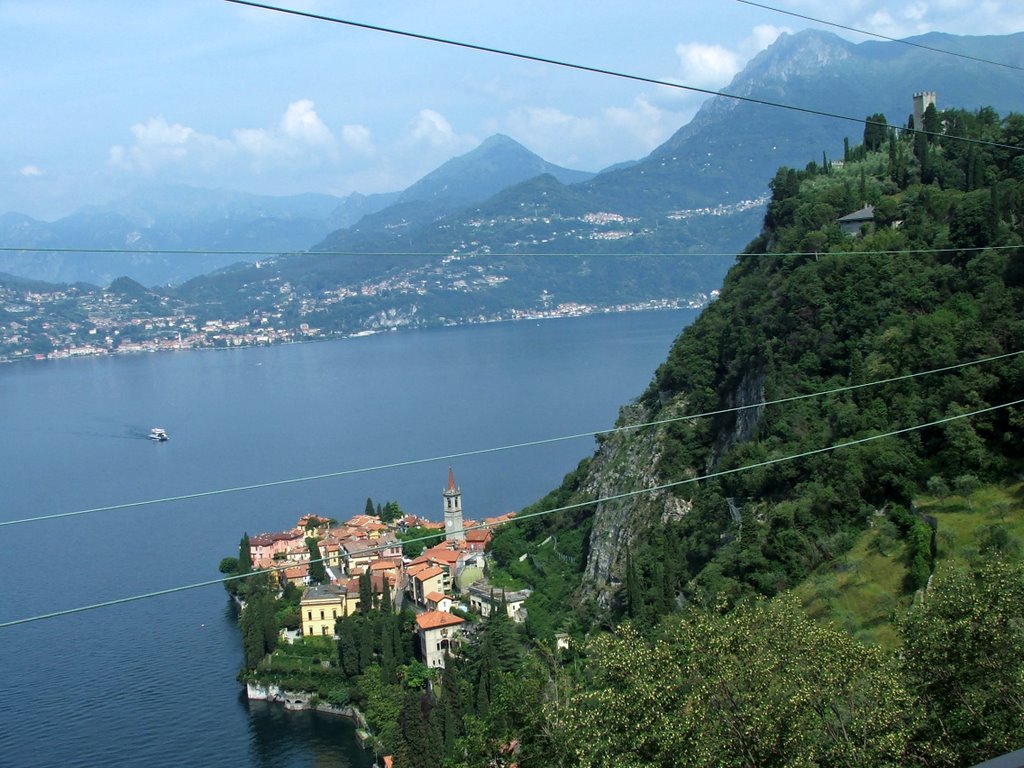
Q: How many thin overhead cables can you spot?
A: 5